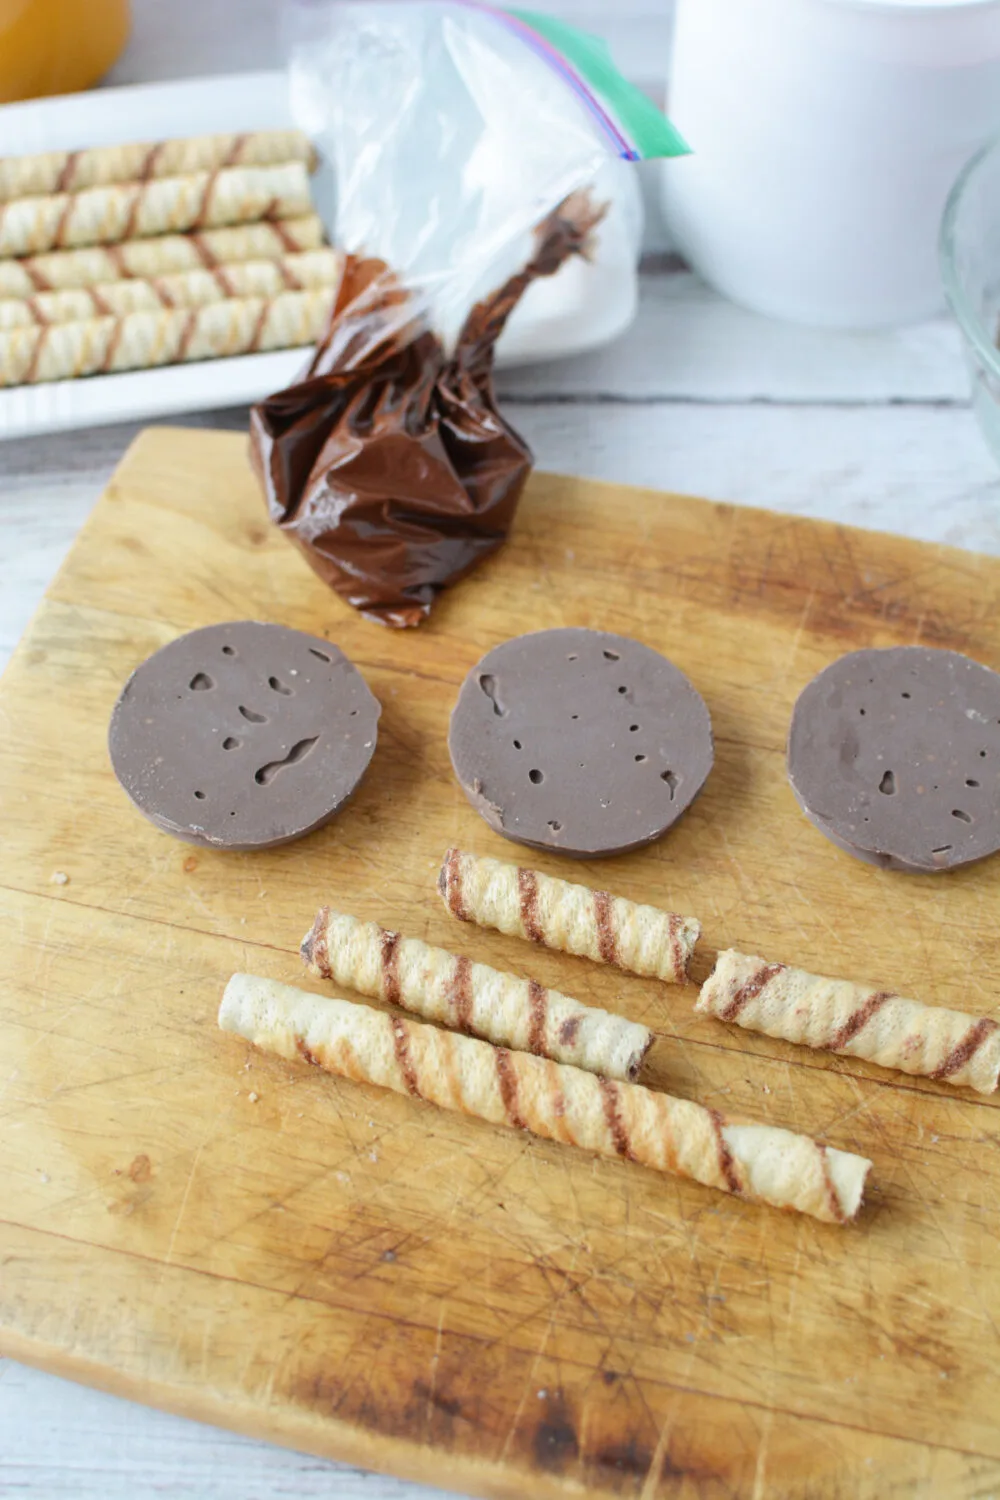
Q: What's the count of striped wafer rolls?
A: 9